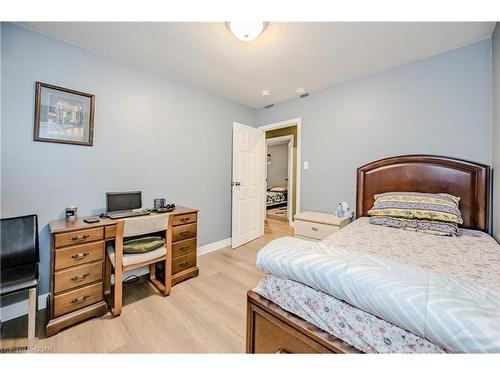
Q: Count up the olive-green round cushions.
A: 1